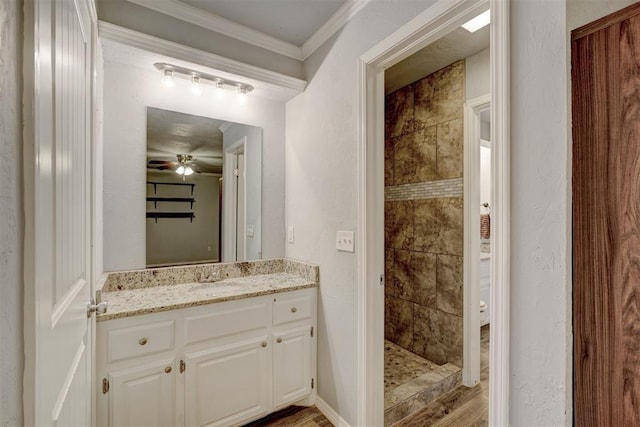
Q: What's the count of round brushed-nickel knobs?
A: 5